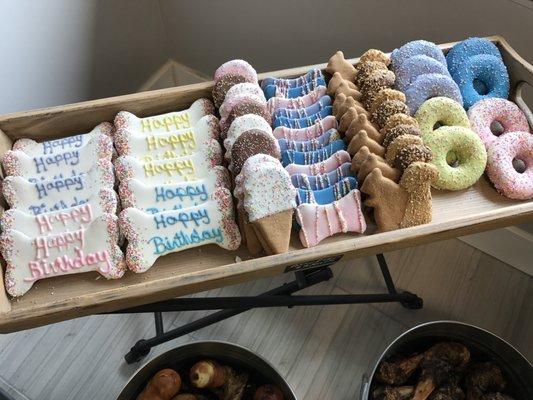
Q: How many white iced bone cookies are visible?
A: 10